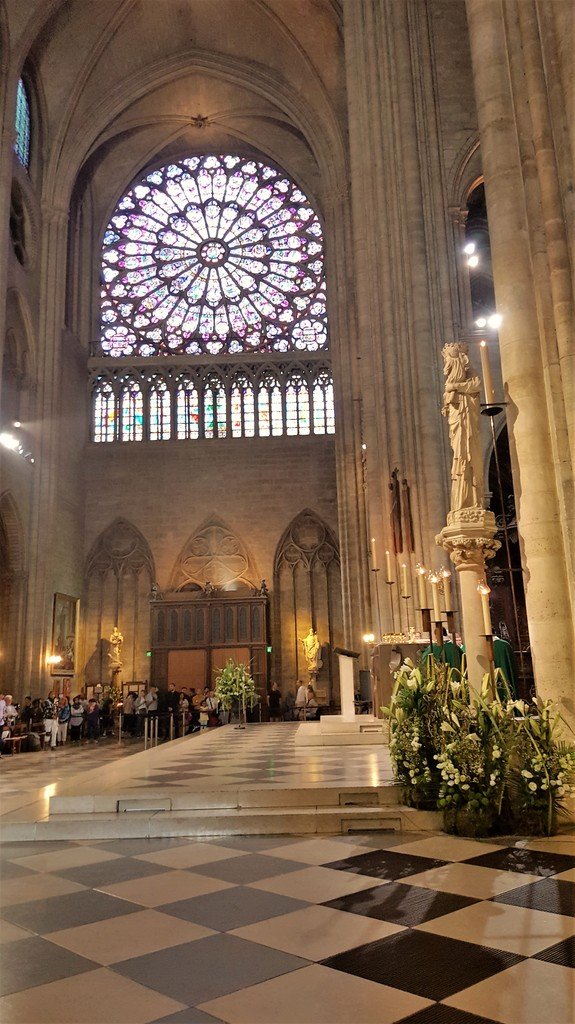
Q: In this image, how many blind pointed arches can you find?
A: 3